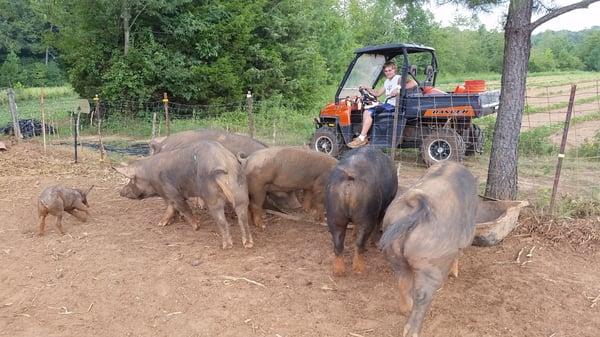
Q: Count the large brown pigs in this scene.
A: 4